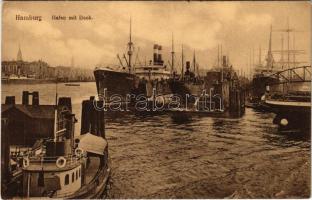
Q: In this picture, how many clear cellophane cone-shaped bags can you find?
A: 0